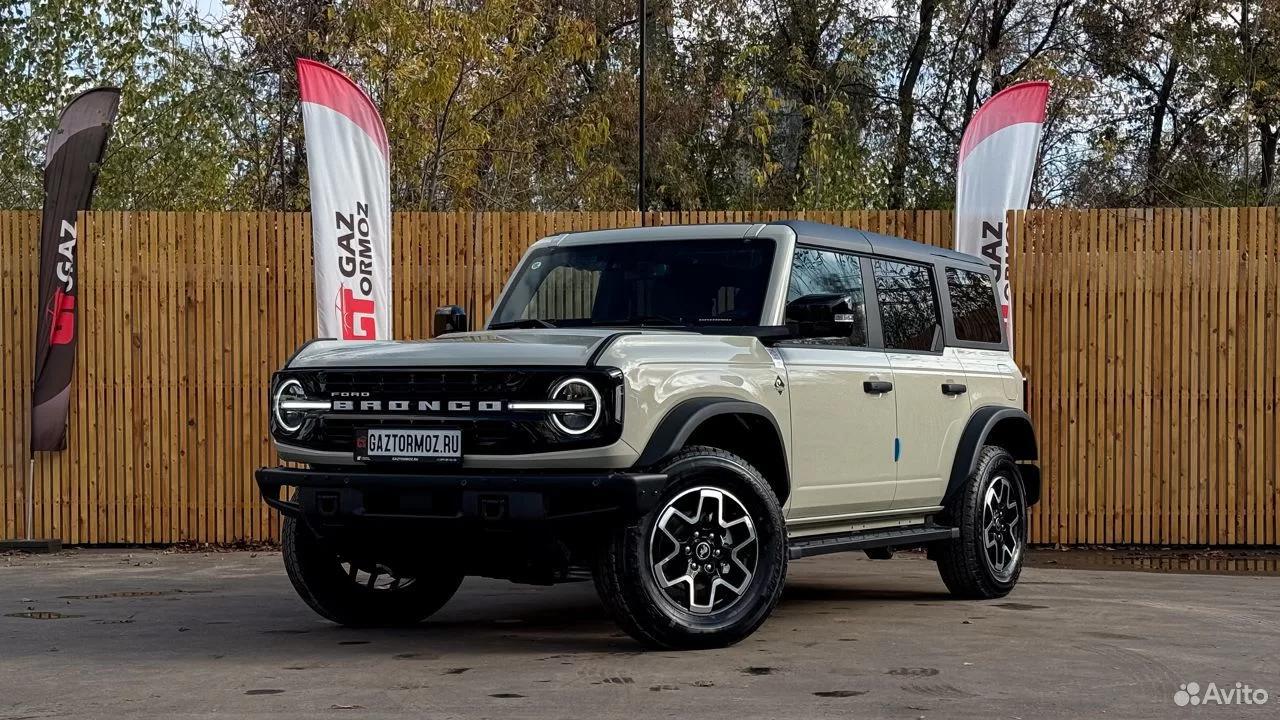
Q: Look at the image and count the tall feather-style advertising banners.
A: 3